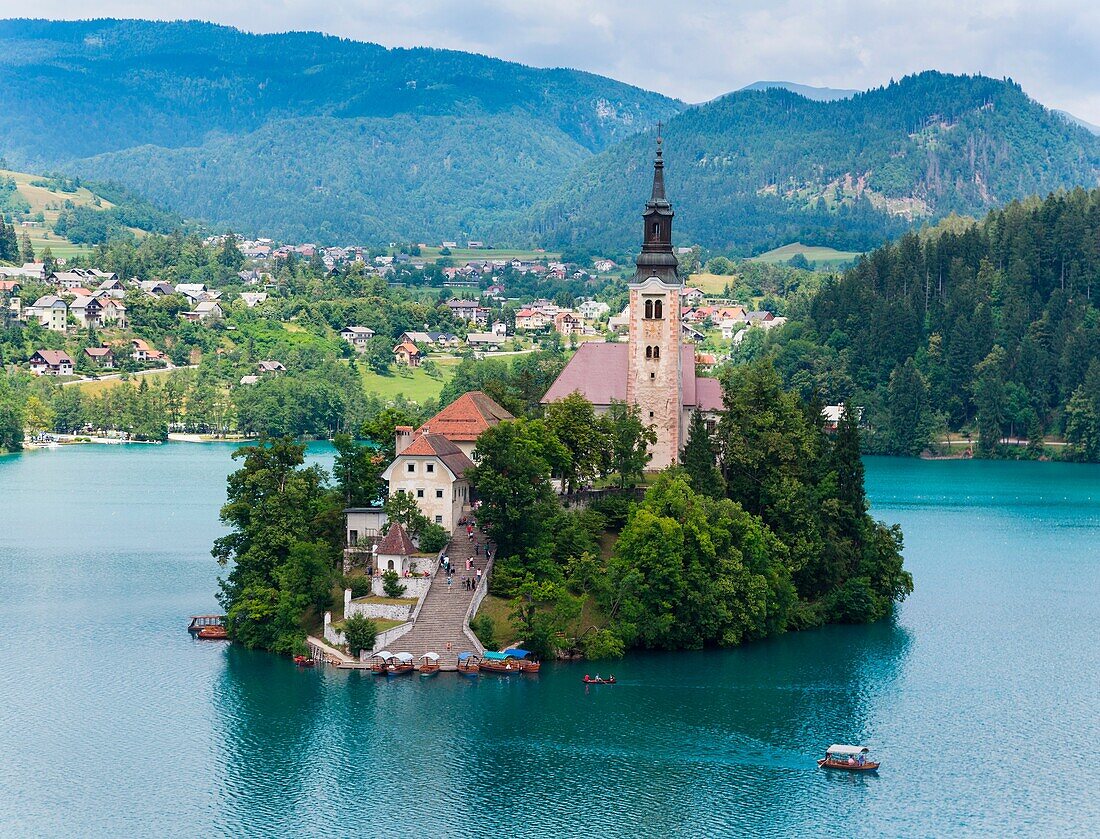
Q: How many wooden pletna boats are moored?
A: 6